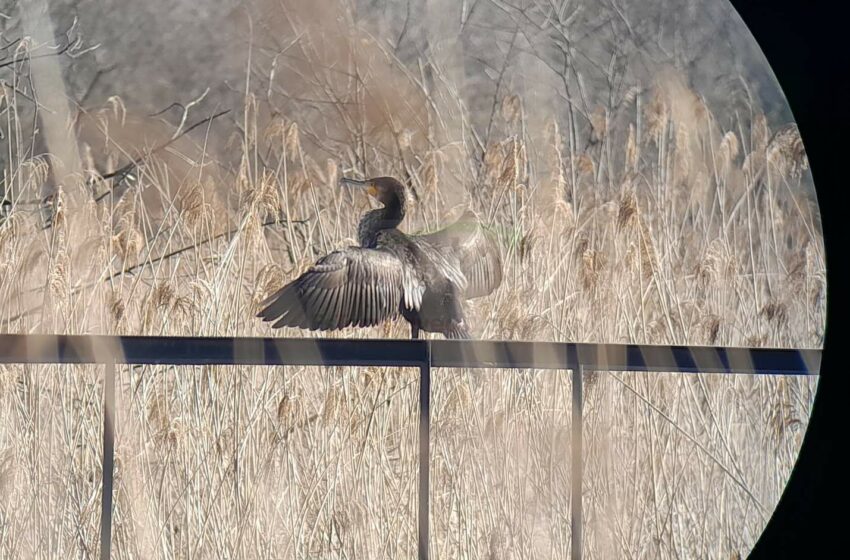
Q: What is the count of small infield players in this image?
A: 0